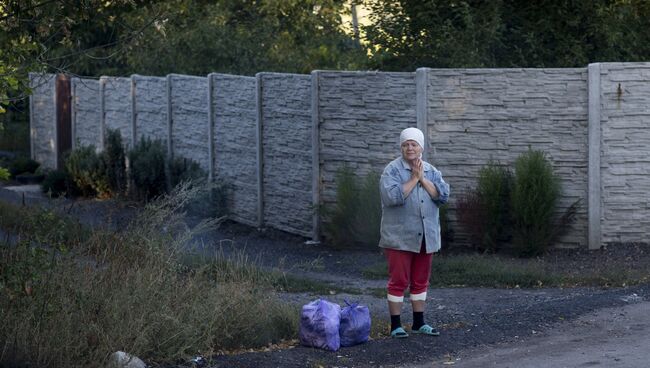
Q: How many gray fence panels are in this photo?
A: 10